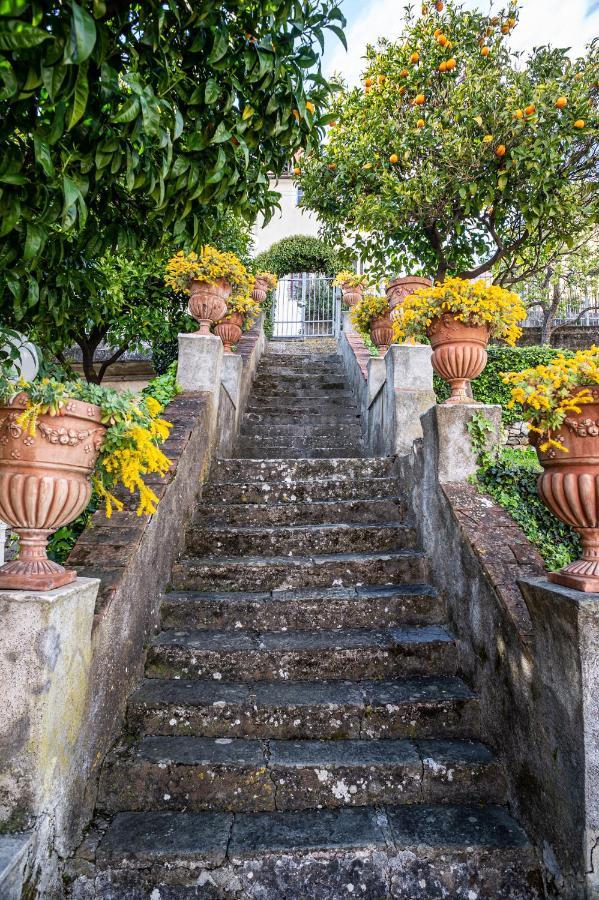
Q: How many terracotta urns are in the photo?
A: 9